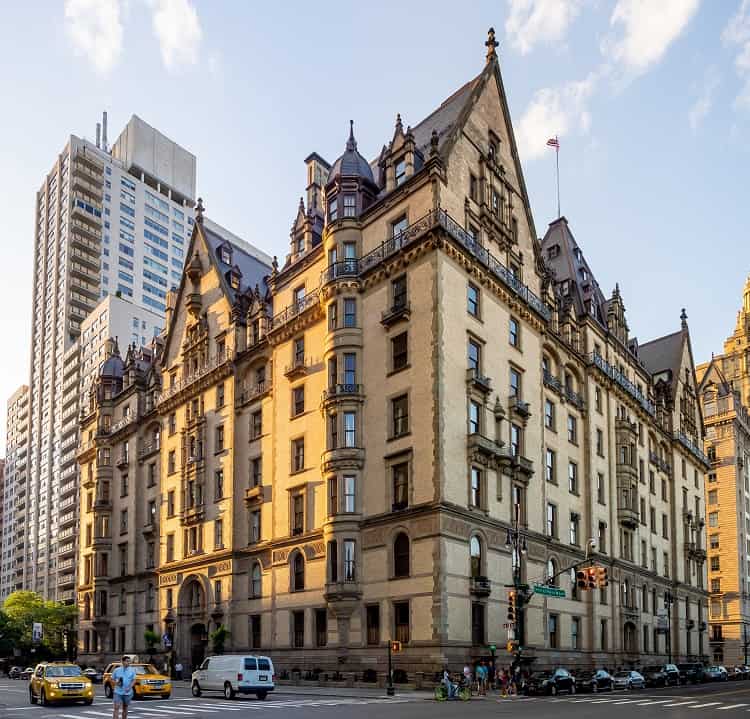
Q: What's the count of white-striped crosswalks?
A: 2